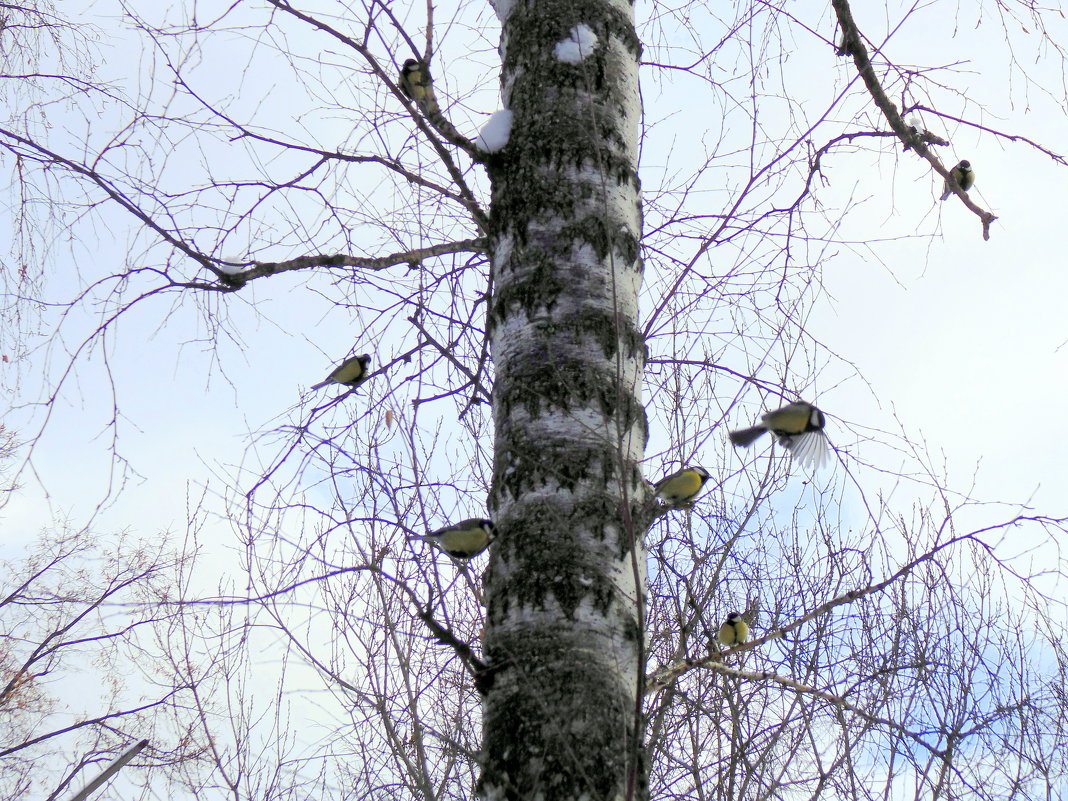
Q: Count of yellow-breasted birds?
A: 7